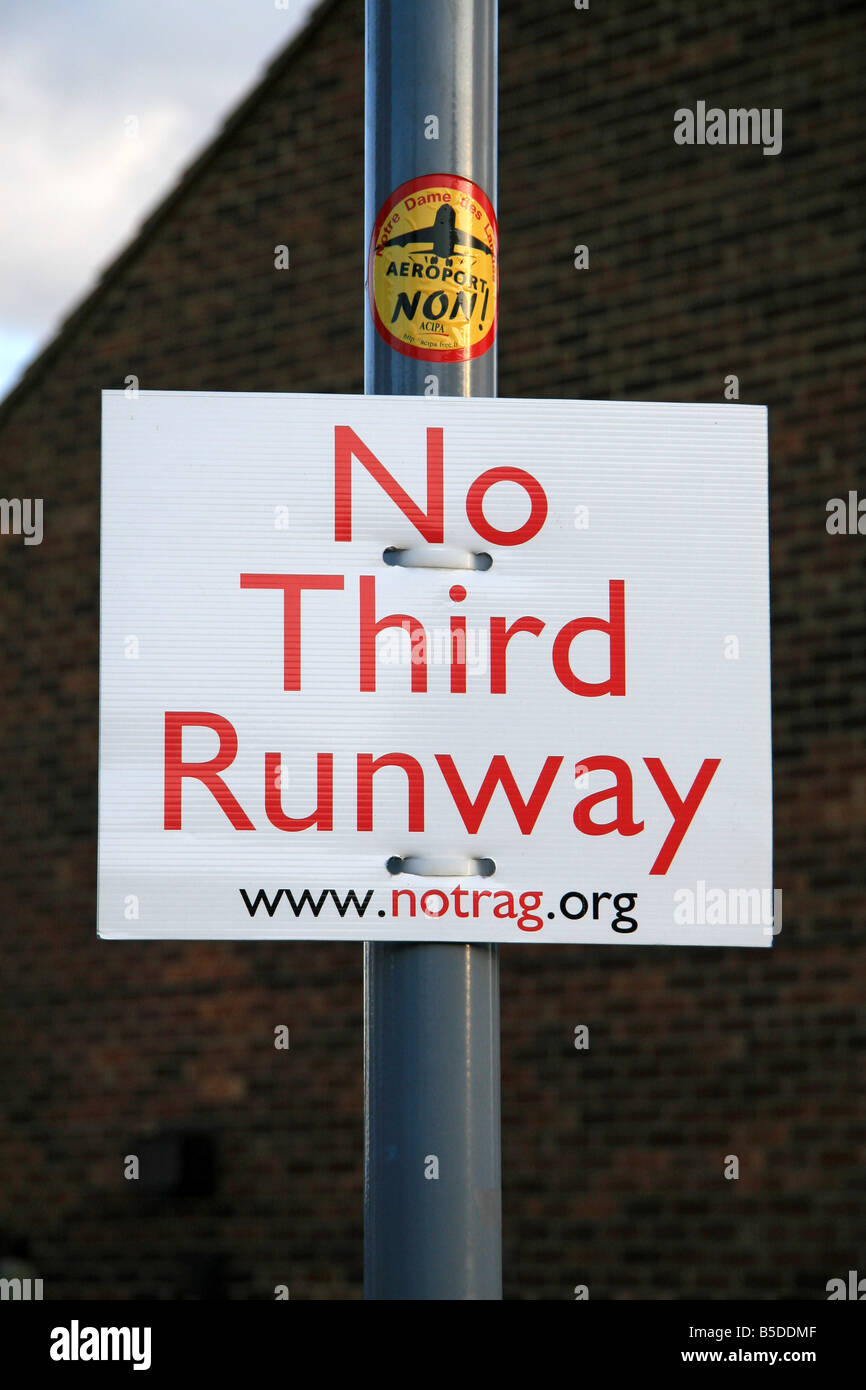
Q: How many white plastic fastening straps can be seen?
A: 2